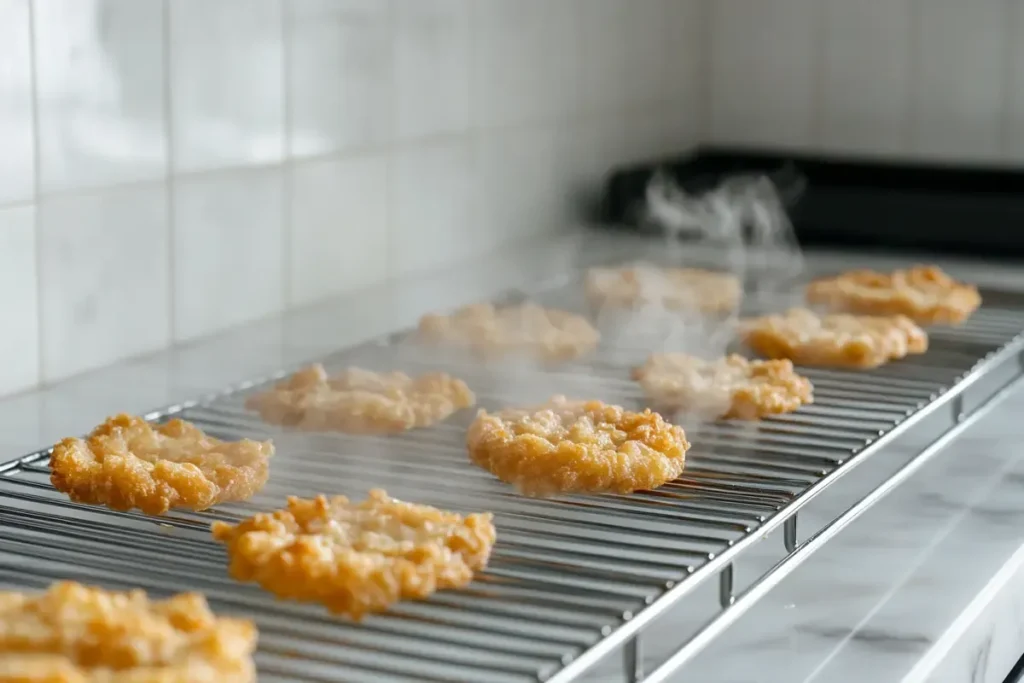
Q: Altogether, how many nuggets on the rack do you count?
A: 10